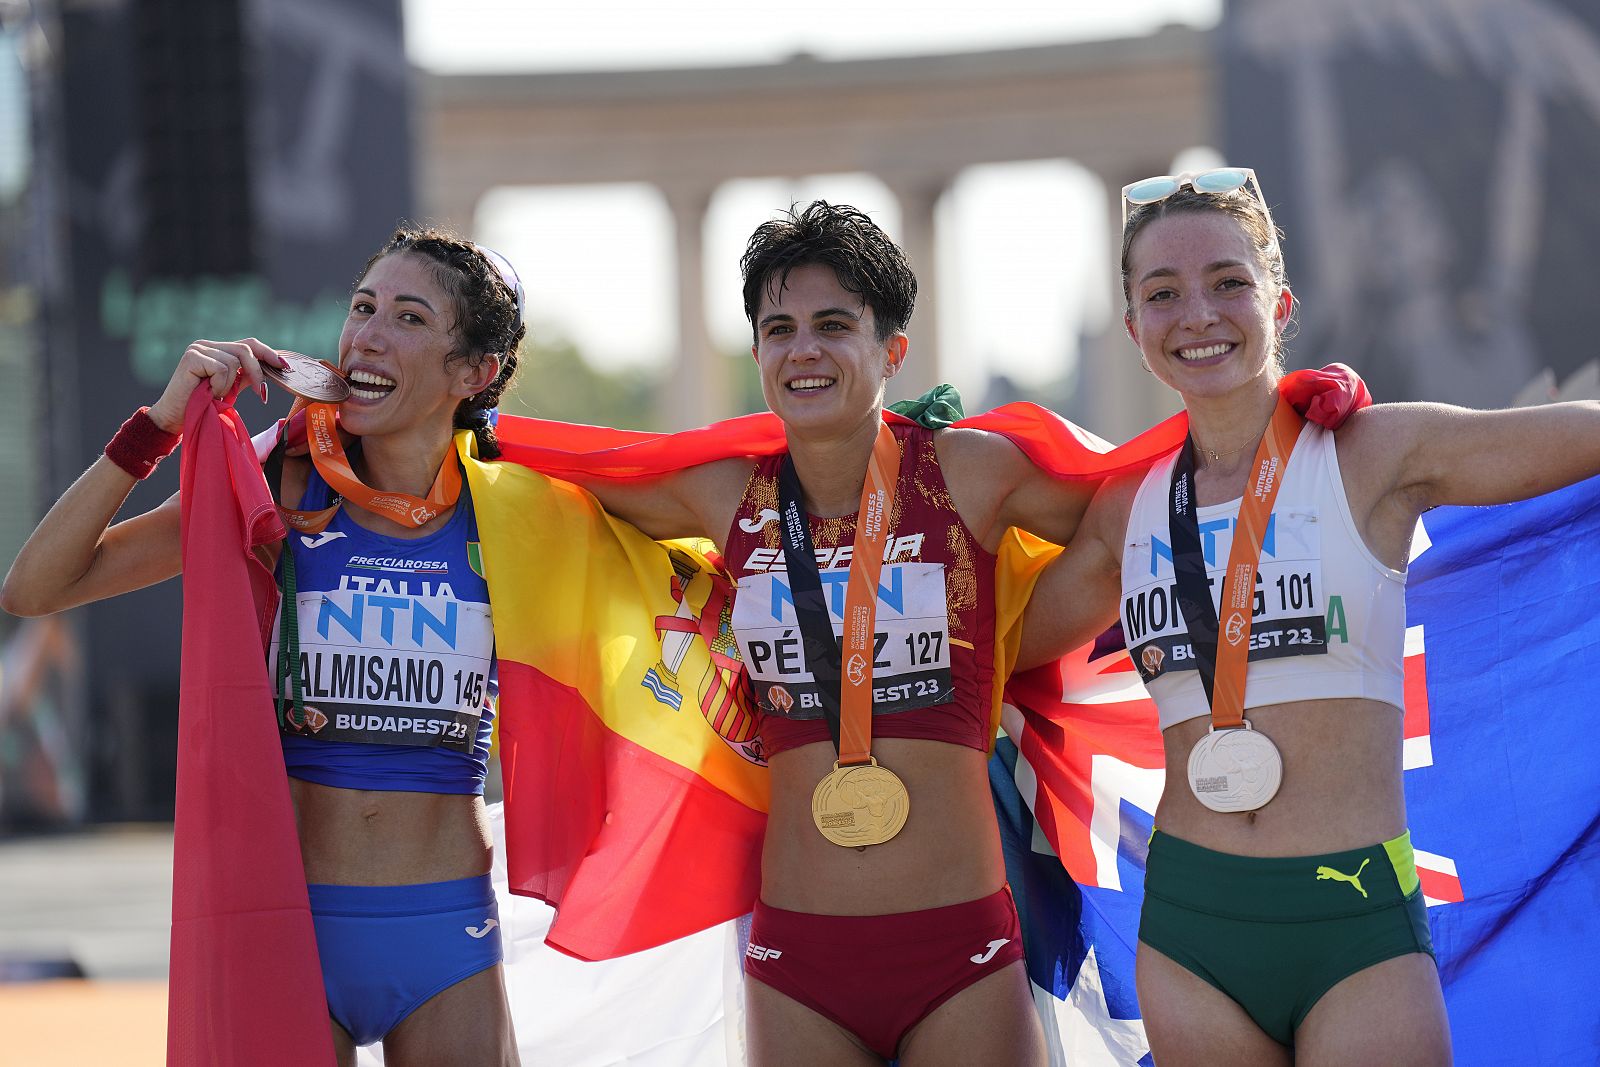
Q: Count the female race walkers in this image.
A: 3